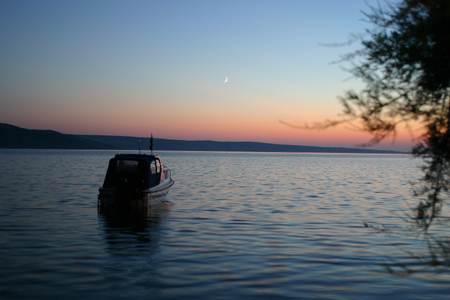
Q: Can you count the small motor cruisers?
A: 1